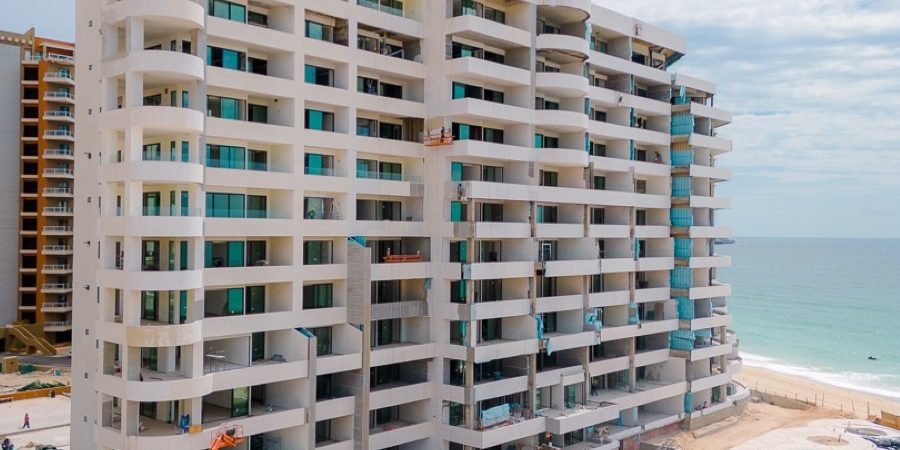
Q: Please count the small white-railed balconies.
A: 15